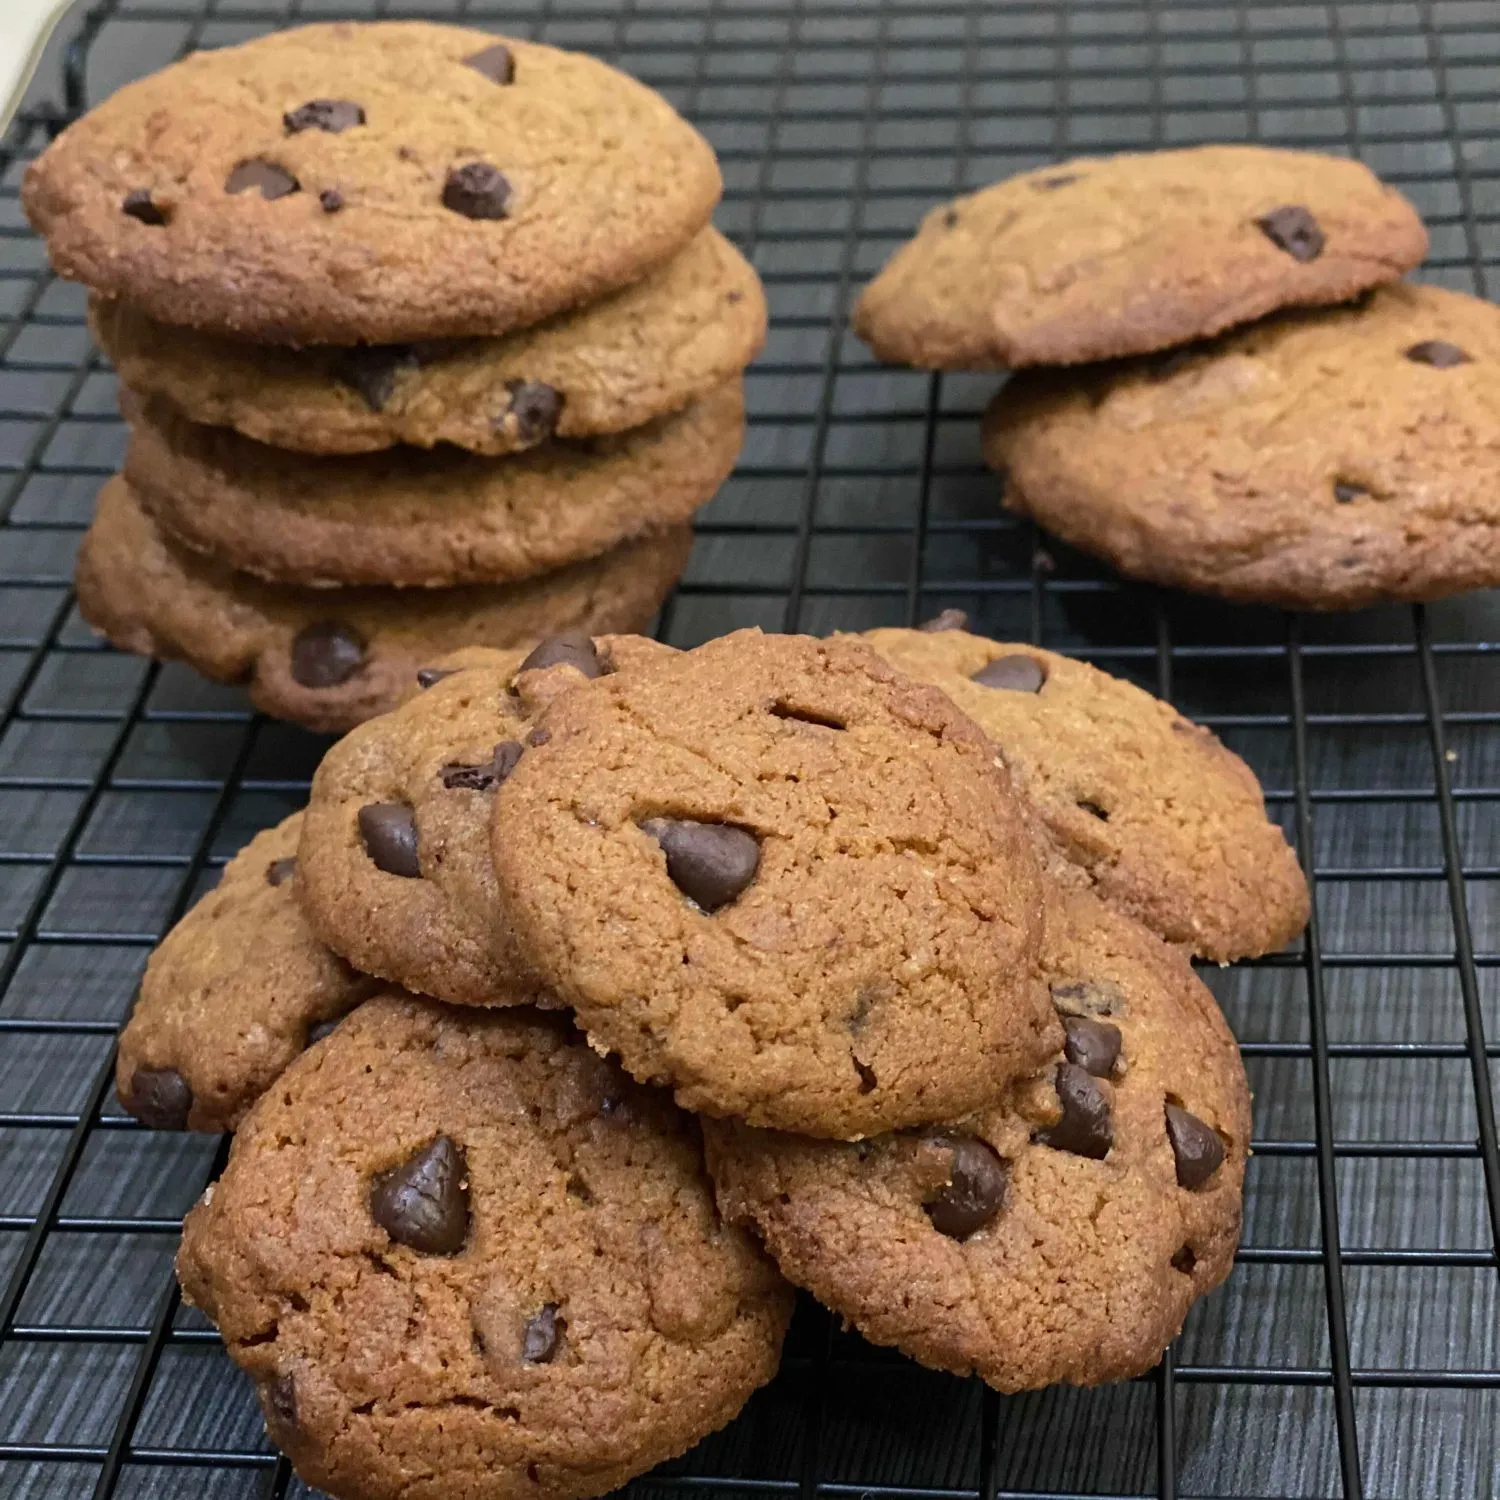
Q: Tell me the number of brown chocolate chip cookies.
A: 12